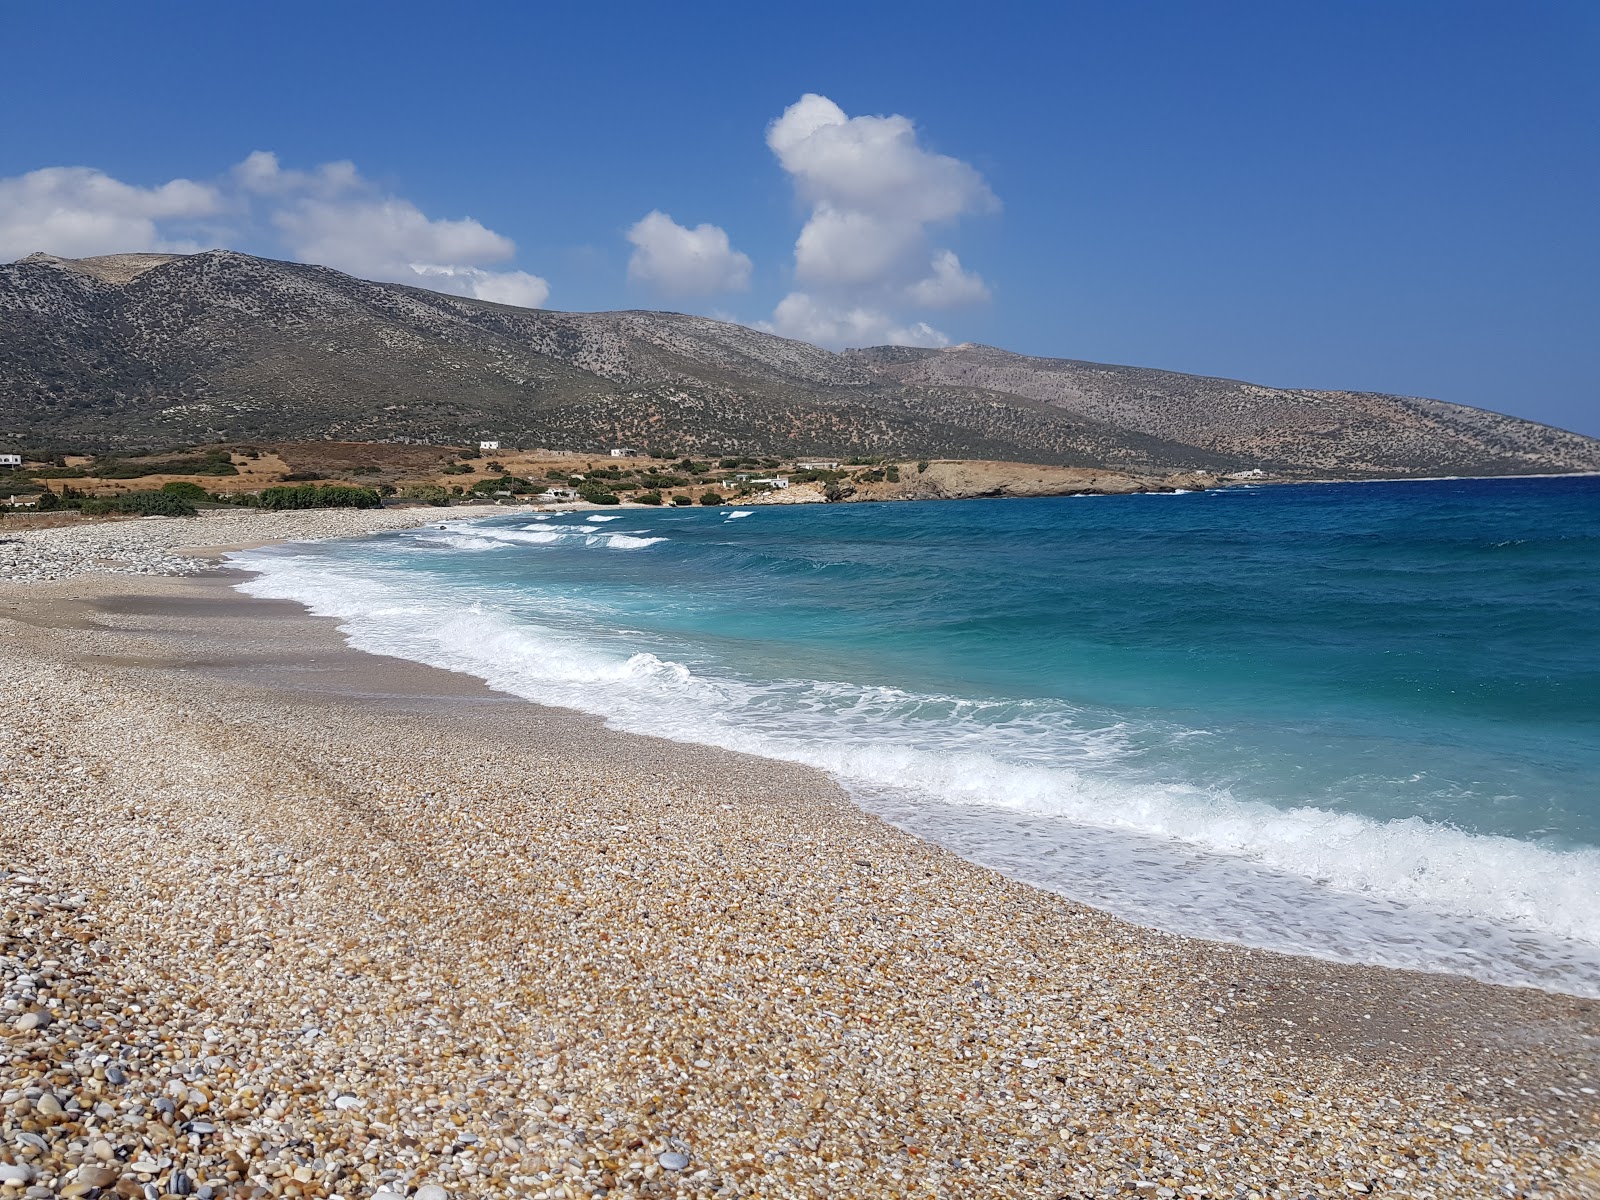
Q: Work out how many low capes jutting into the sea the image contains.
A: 1